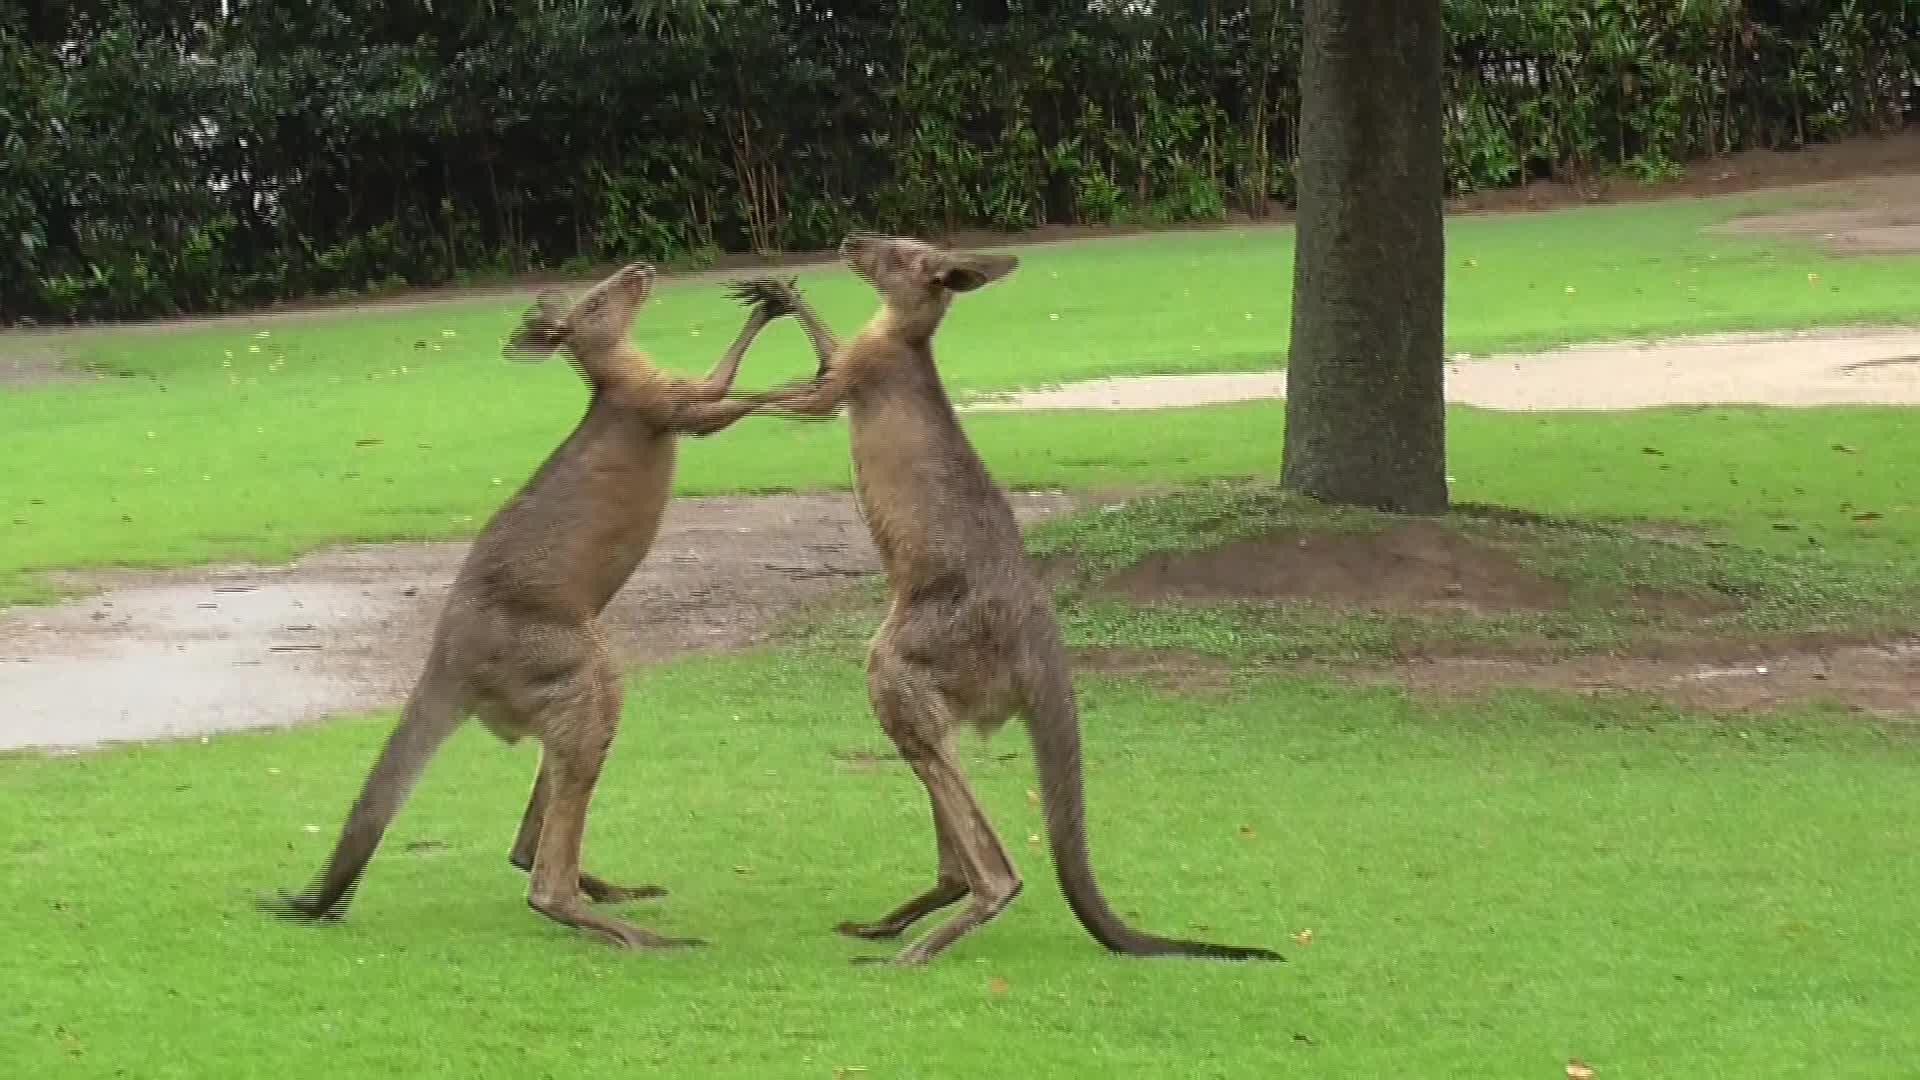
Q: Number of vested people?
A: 0